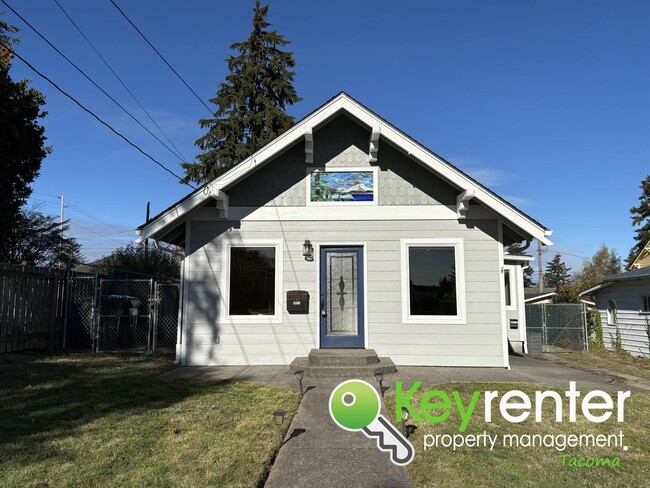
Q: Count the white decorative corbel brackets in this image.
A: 4